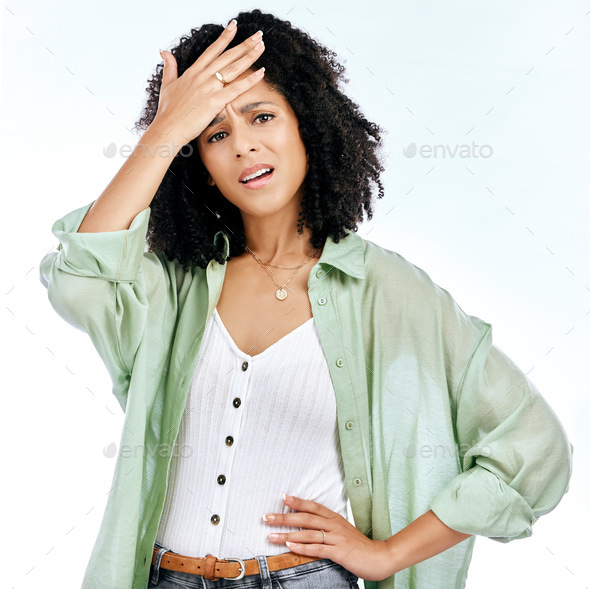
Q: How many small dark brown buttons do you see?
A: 5